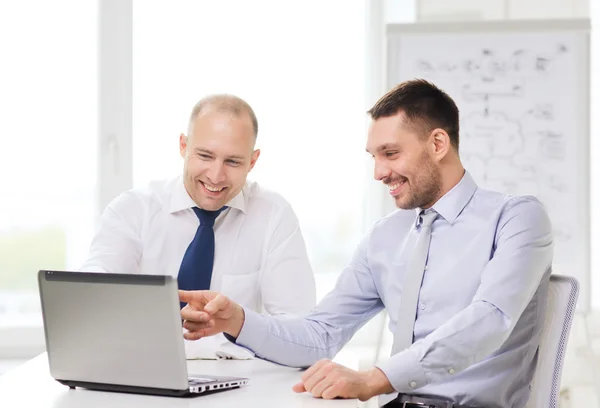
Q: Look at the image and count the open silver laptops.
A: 1